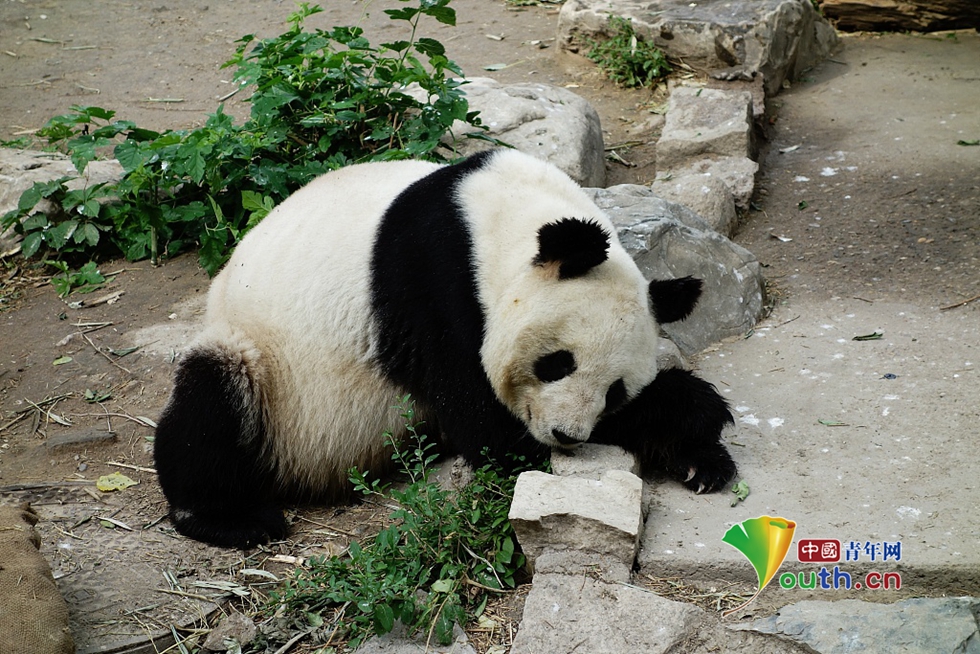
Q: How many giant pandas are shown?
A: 1